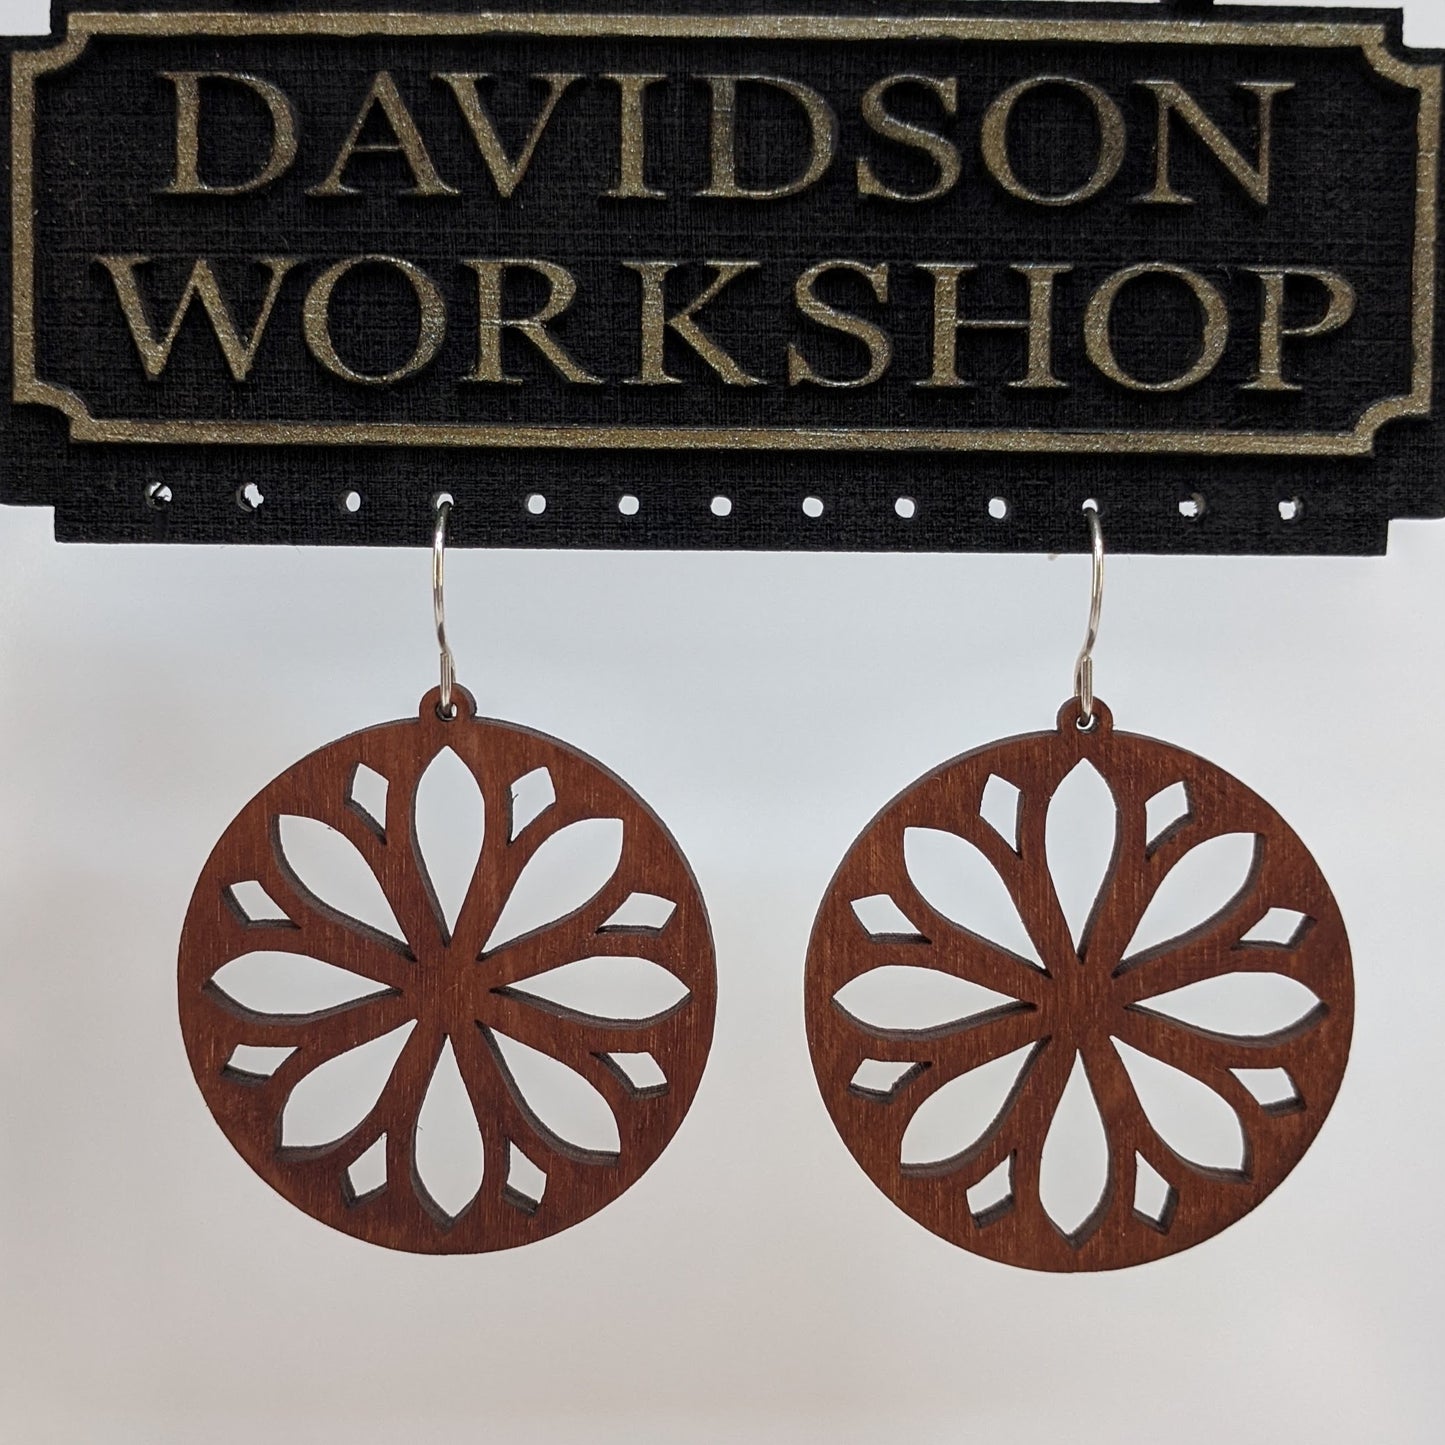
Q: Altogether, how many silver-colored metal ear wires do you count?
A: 2